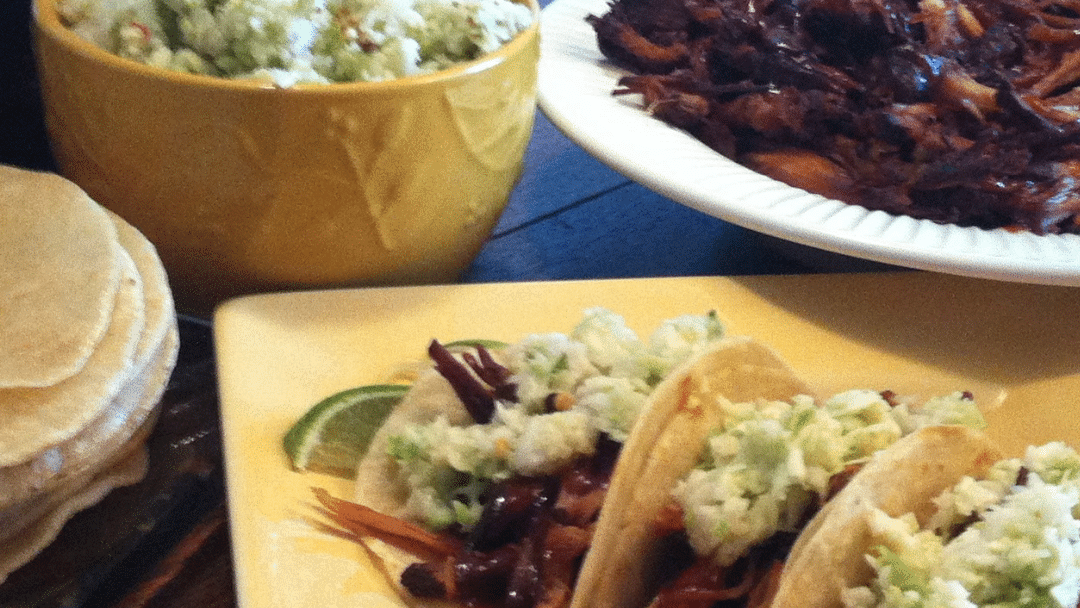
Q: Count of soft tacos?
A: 3